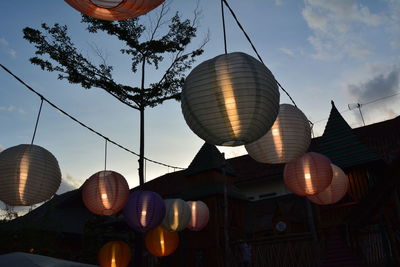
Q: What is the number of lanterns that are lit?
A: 12